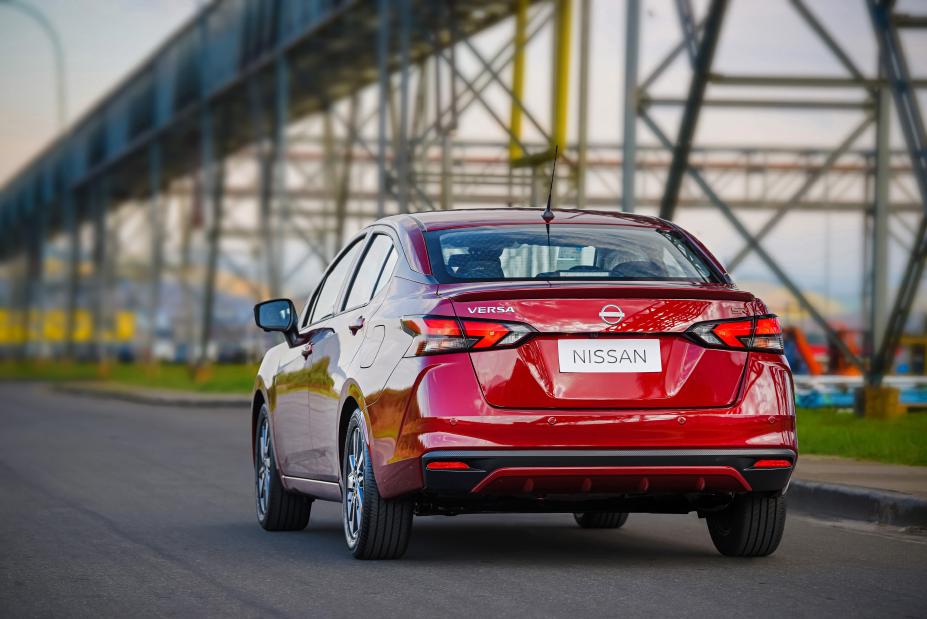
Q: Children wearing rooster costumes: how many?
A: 0